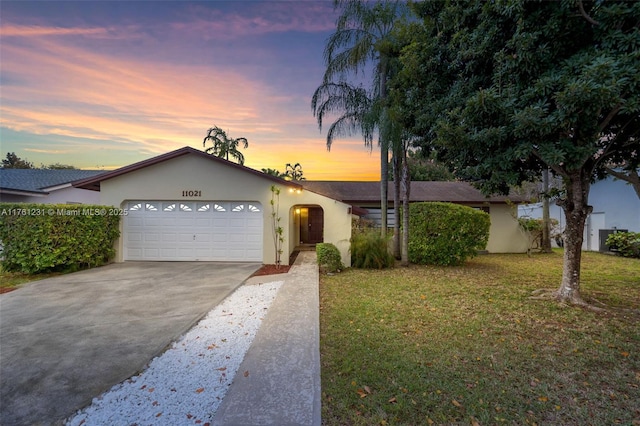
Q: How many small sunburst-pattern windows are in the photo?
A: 8